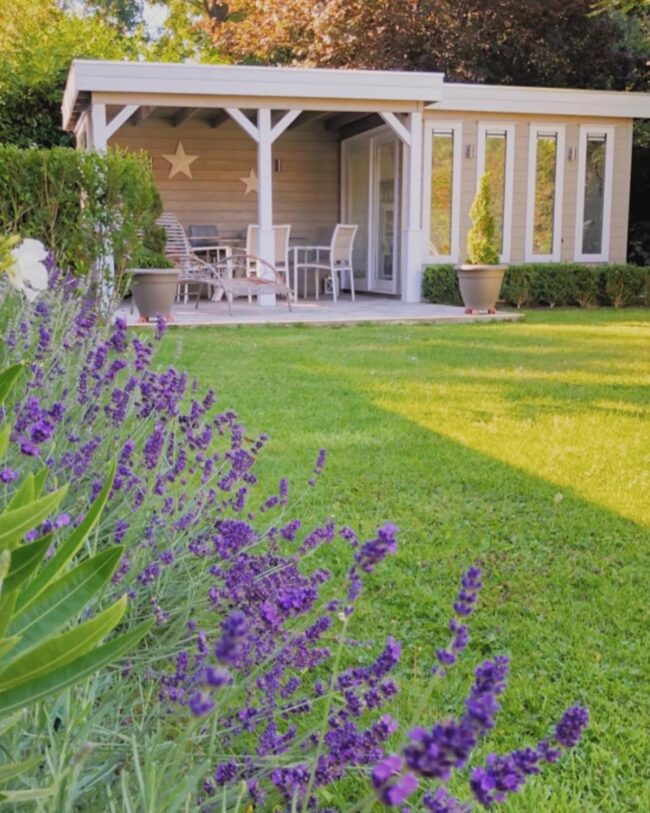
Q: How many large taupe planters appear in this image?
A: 2